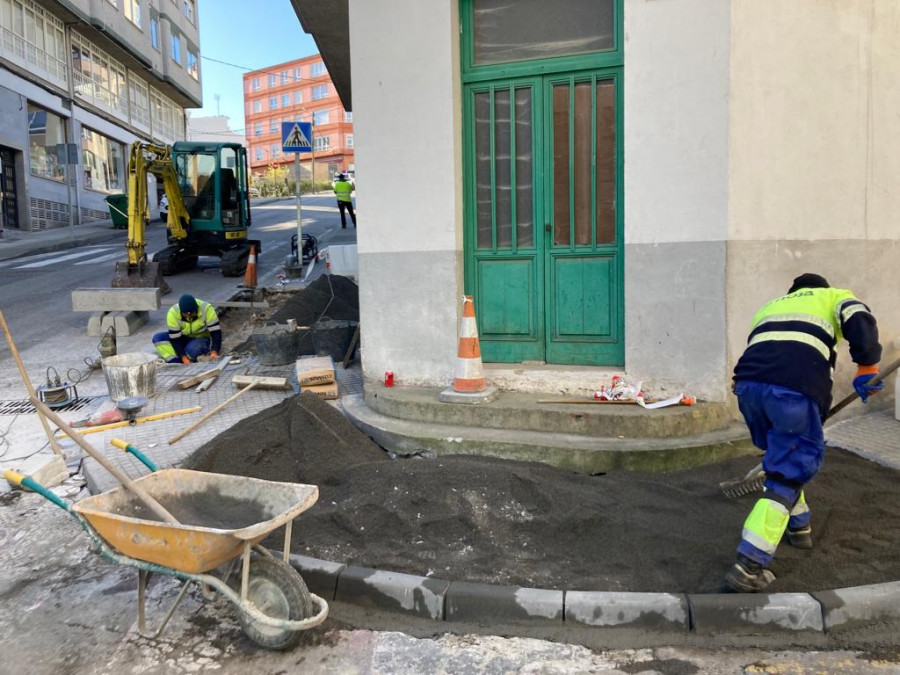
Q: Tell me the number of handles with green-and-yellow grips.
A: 2